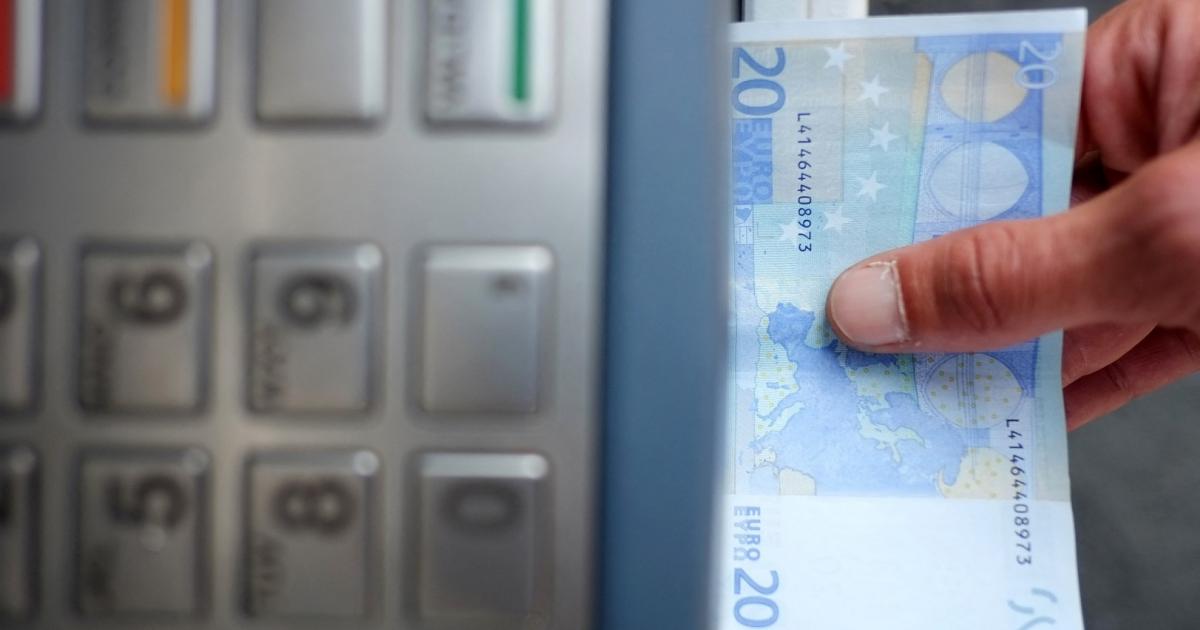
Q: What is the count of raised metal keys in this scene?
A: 12